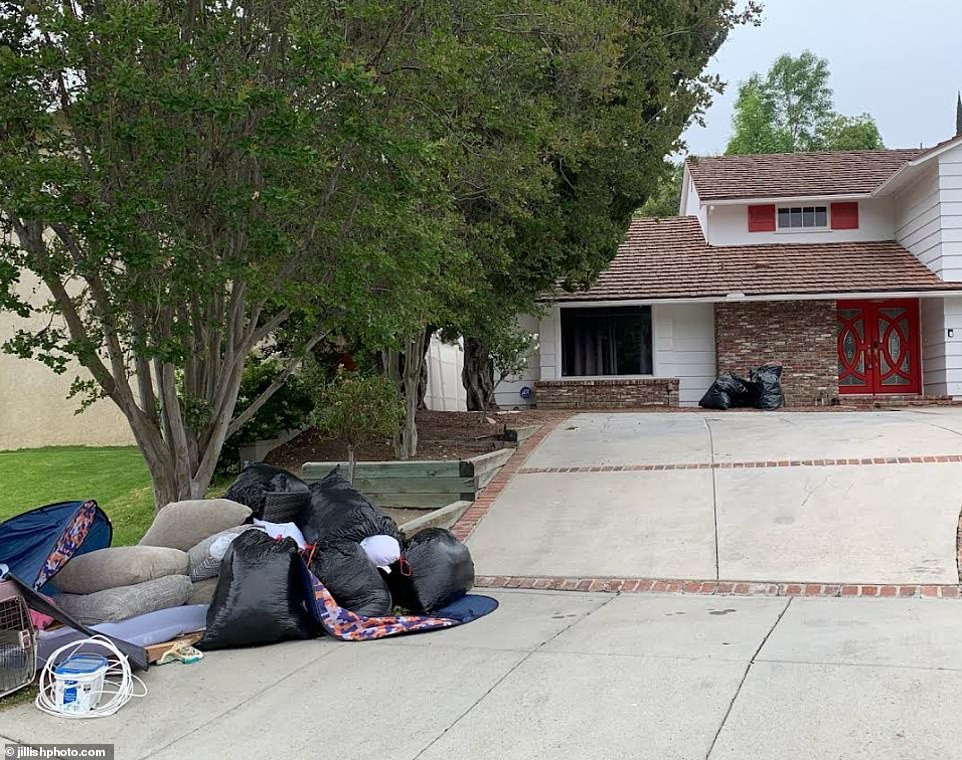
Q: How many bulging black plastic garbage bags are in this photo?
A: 7